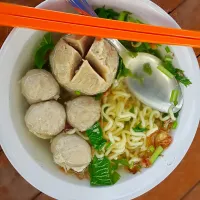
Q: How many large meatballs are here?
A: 1